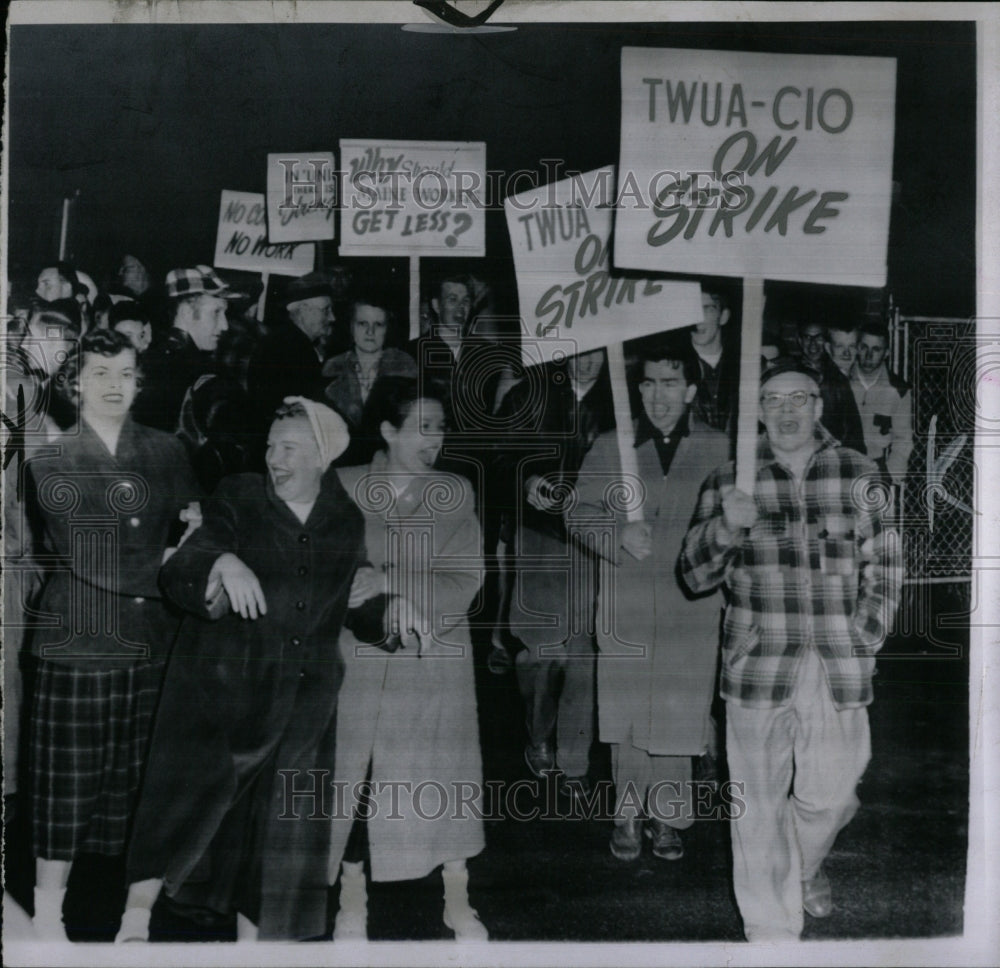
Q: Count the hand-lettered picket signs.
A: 5